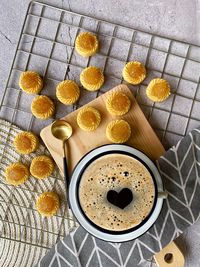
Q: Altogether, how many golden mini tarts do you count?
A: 14